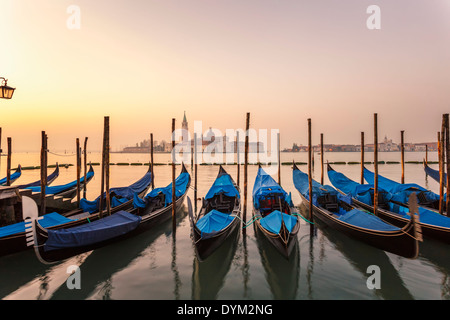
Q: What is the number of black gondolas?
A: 11